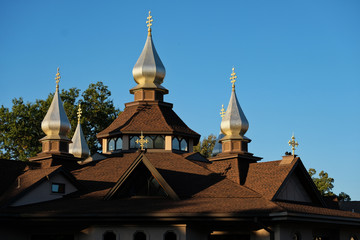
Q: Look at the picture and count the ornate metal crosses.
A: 7